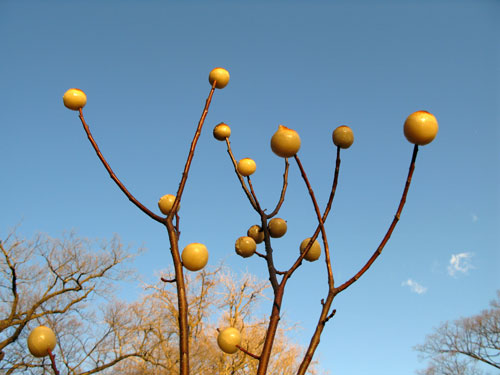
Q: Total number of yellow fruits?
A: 15